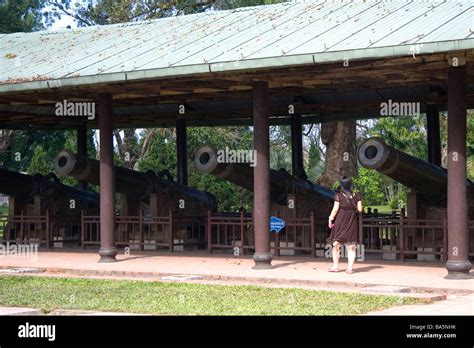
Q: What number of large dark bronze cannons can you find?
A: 4